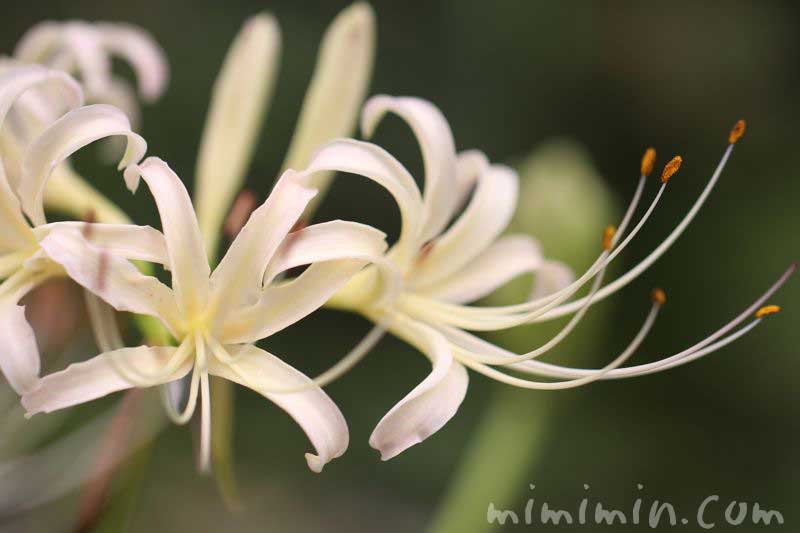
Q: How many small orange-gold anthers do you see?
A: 6